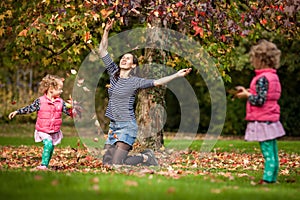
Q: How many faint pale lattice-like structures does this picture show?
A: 1